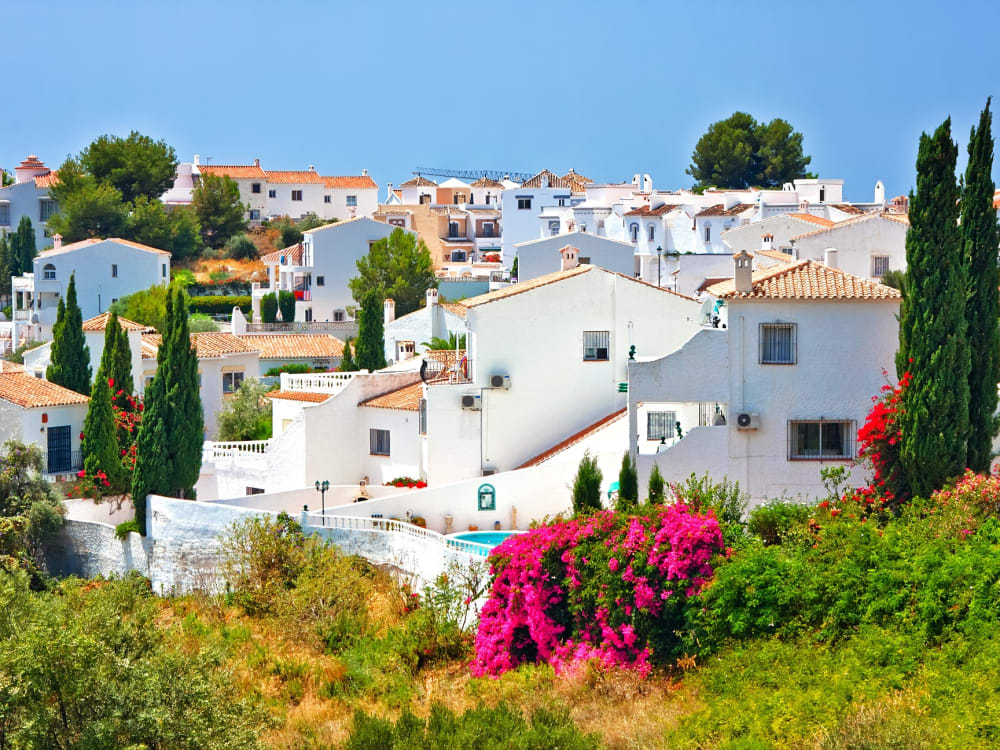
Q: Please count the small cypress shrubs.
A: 3